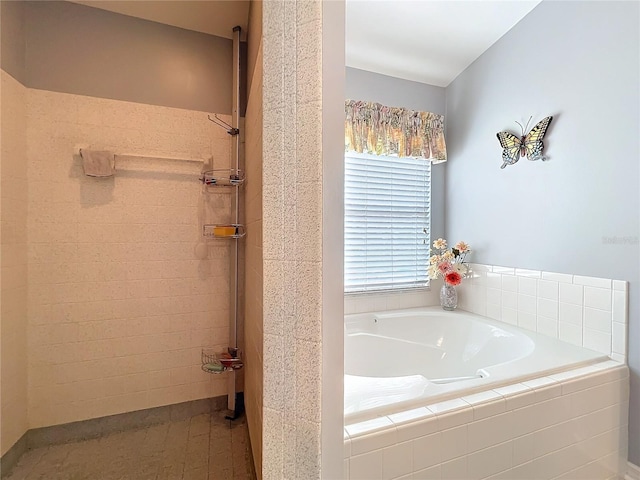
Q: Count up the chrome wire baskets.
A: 3